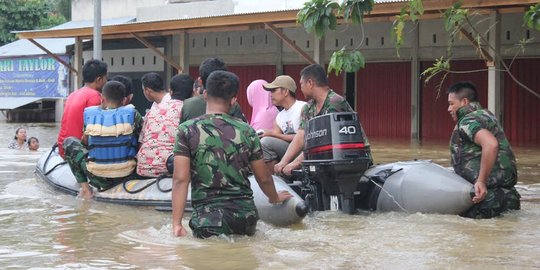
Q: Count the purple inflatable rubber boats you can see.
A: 0